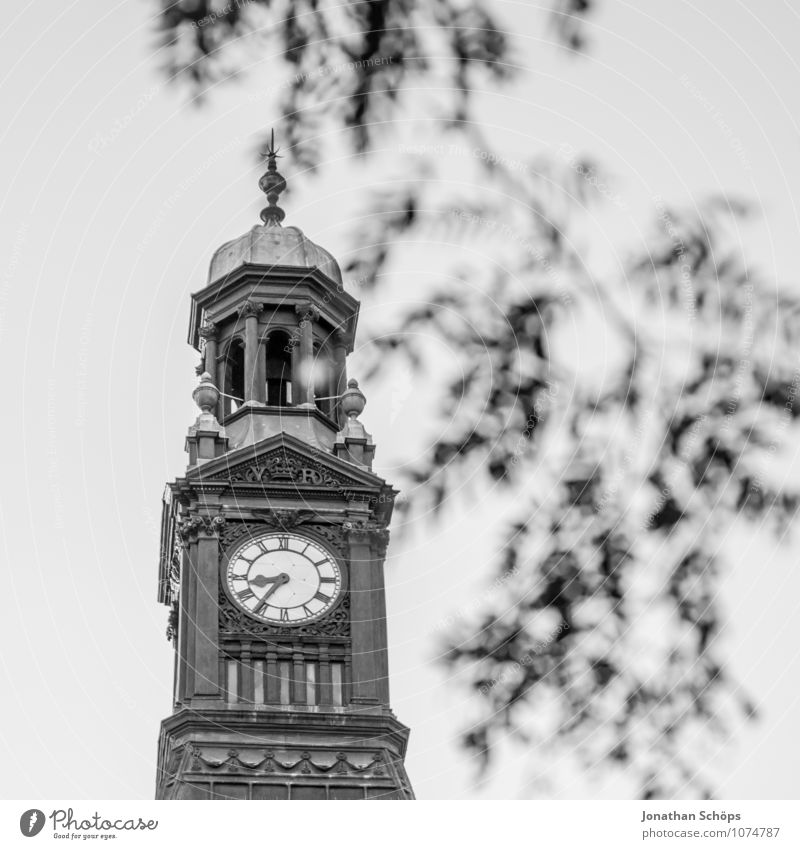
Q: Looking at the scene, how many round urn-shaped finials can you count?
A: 2